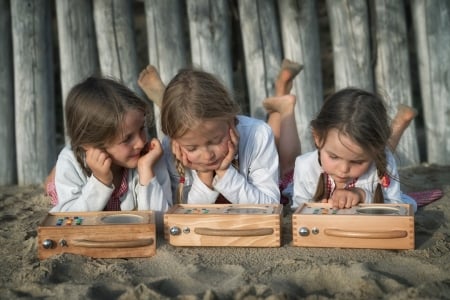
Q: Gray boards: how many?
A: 11